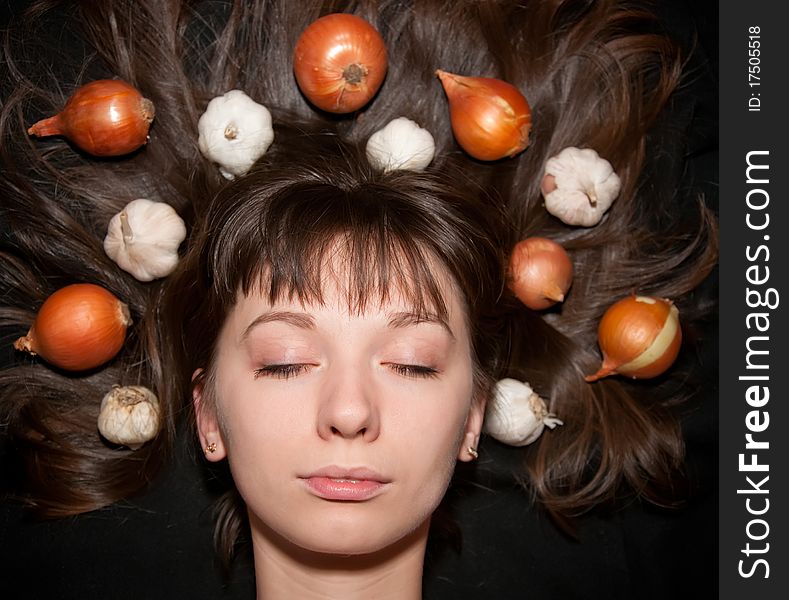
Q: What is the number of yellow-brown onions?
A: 6